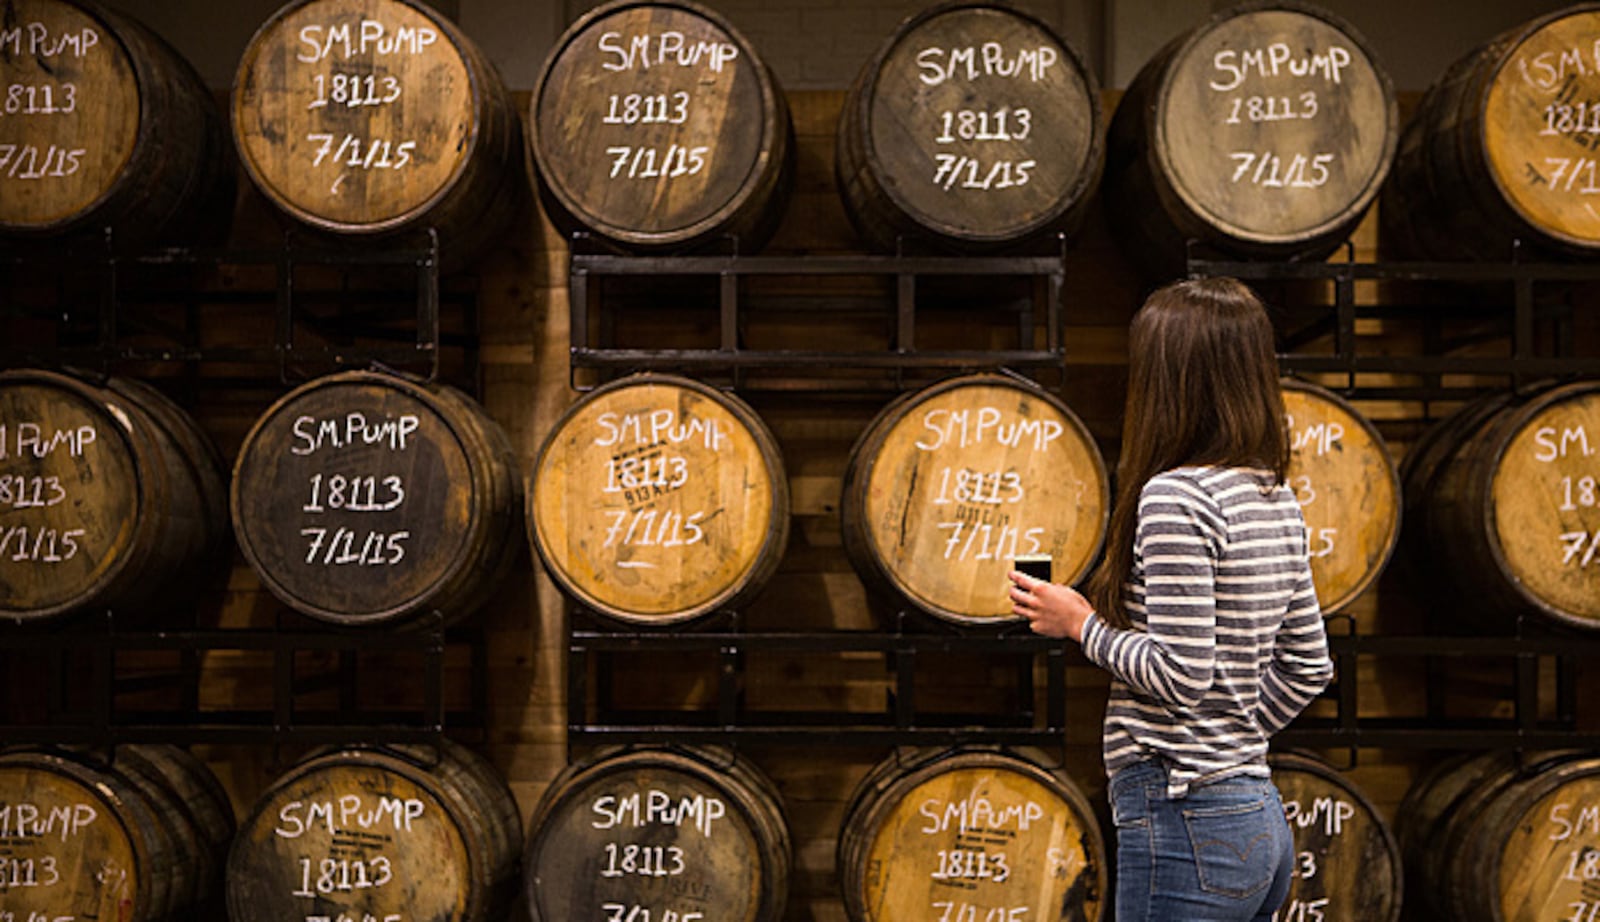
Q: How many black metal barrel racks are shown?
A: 6